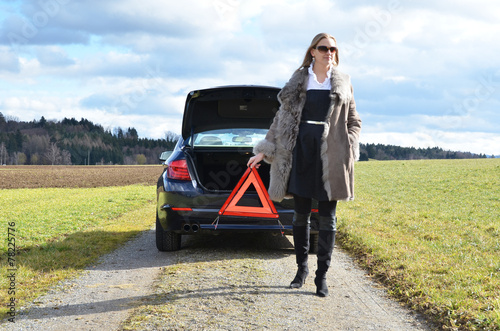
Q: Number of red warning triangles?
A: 1